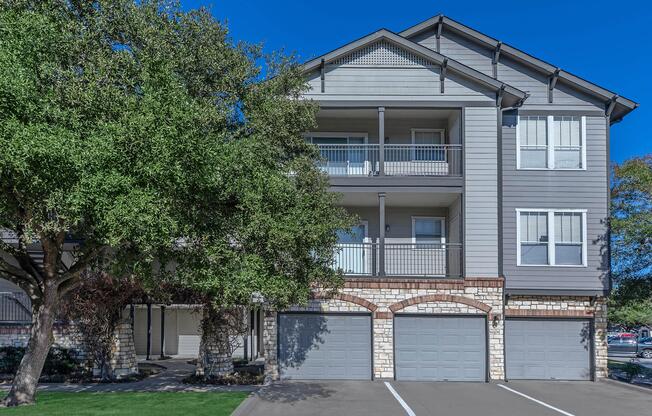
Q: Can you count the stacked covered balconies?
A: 2